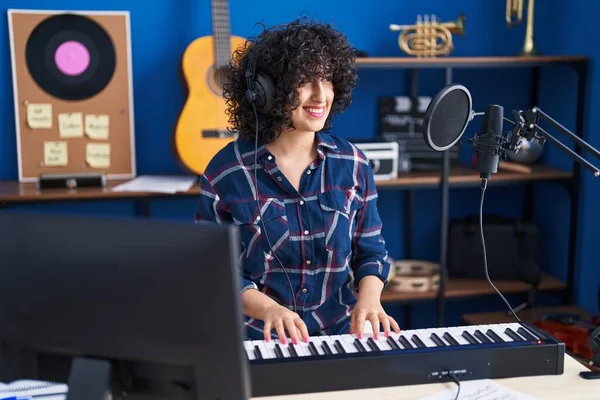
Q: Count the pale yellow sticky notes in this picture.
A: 5